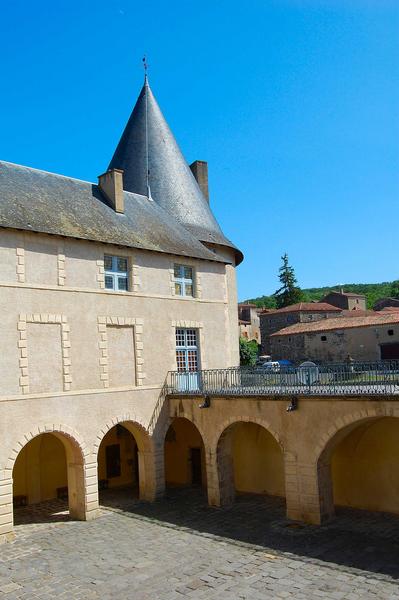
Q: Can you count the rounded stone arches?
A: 5